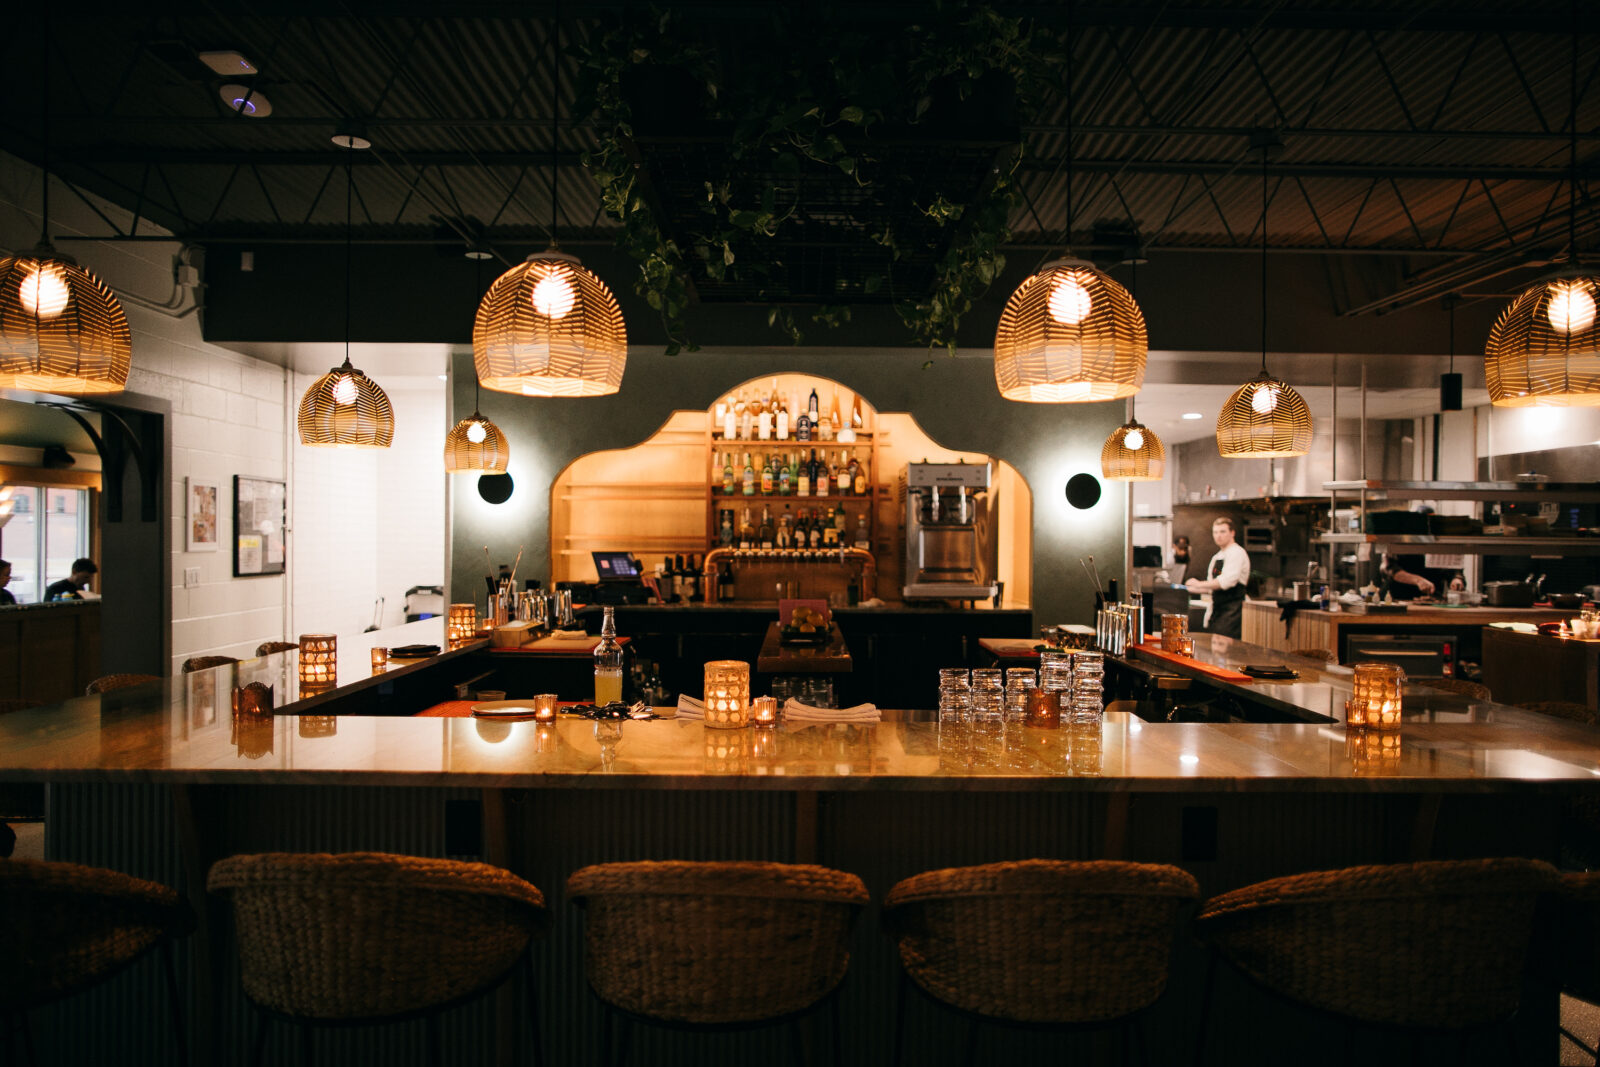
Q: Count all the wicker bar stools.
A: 14